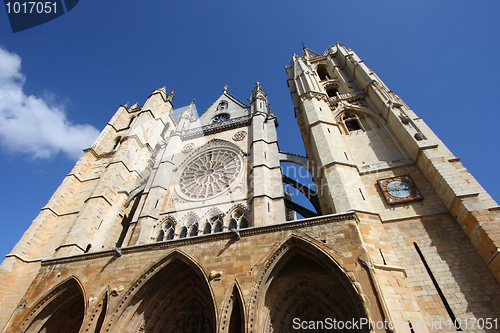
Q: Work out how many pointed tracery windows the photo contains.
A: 4